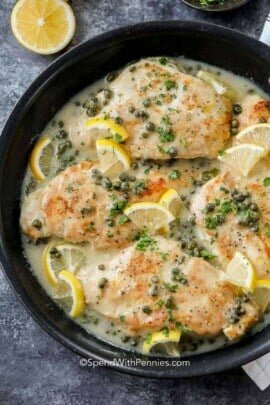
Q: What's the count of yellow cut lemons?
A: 13